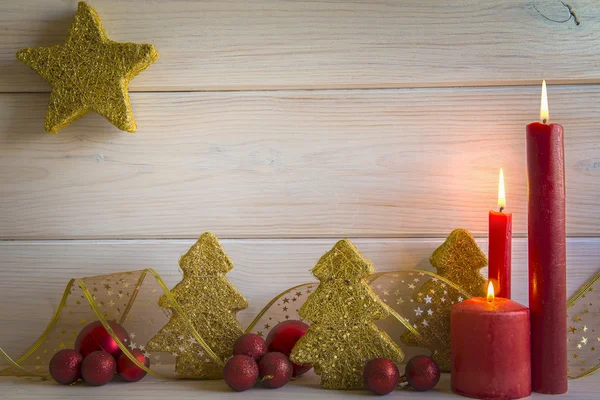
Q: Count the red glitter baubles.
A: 7